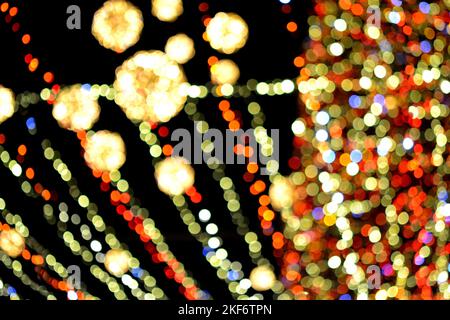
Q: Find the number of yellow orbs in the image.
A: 14